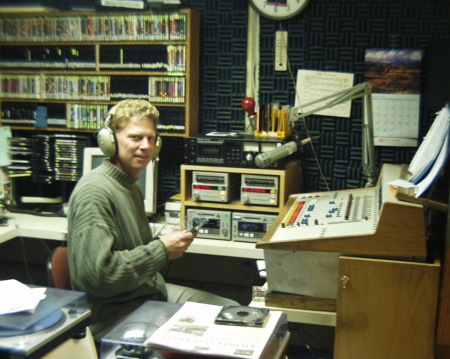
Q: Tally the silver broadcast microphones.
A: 1